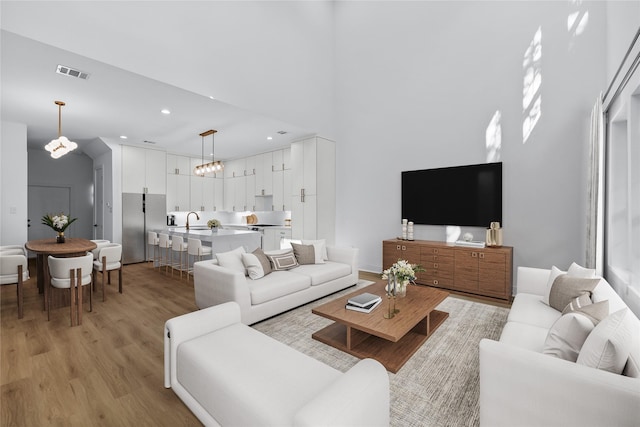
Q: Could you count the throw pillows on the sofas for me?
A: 10